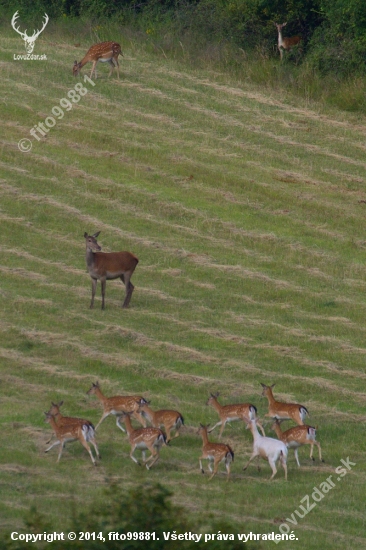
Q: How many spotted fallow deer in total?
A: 11